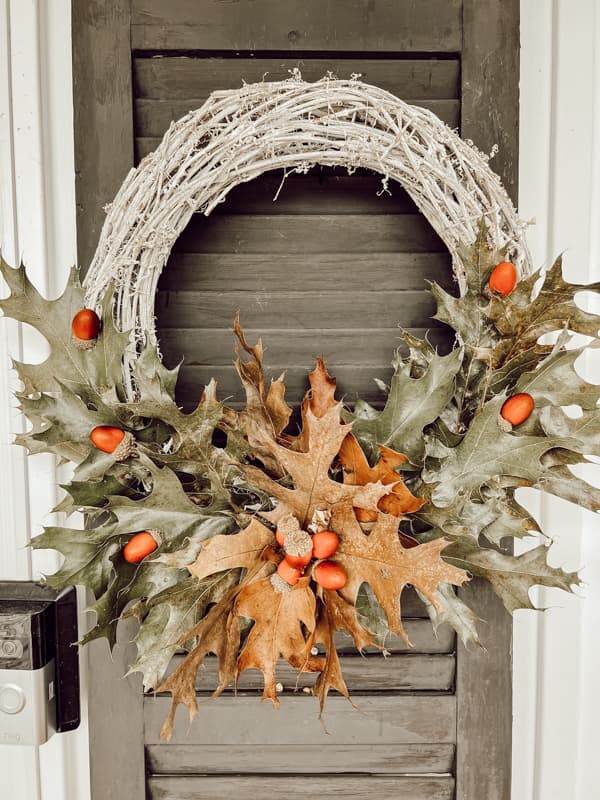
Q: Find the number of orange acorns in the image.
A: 10